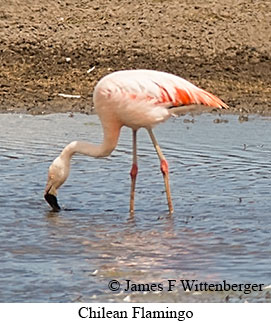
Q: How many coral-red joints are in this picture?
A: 2